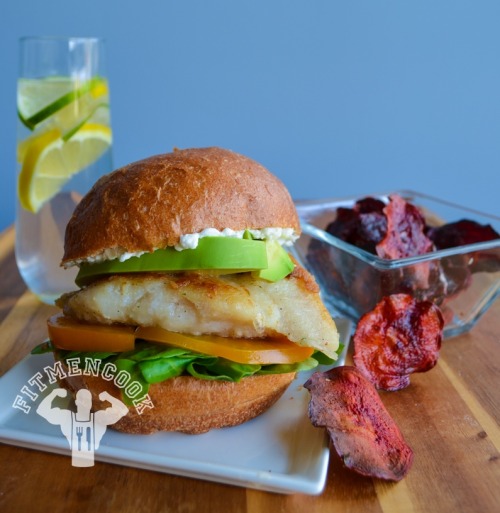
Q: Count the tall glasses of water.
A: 1